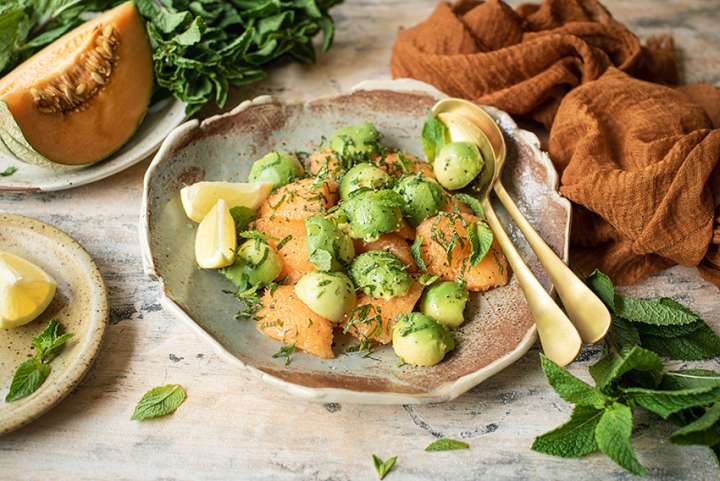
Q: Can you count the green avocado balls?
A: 12